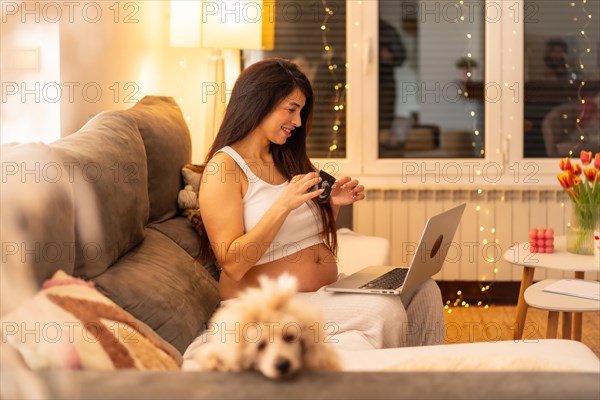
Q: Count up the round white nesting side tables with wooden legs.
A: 2